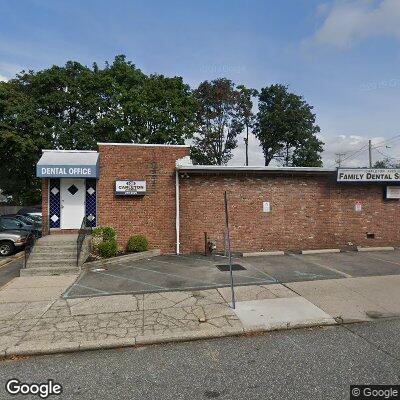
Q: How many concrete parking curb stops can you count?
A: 3